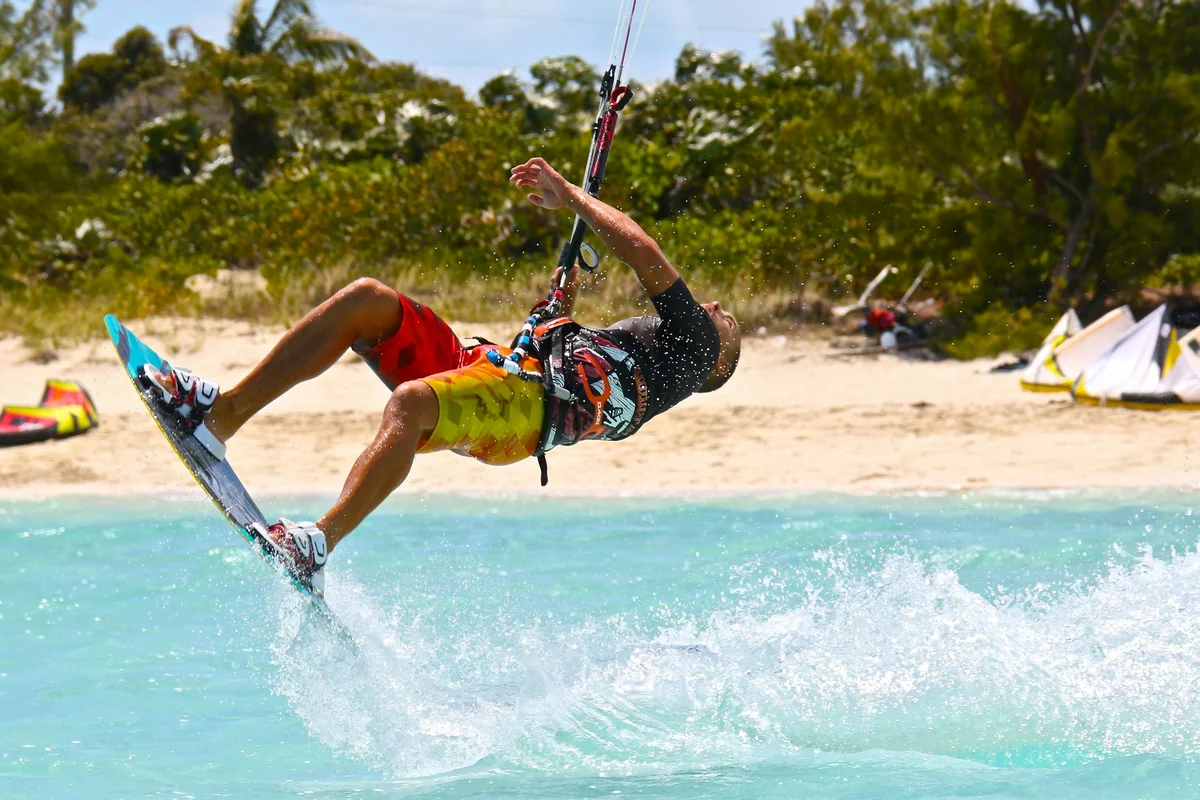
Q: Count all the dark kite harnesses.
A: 1